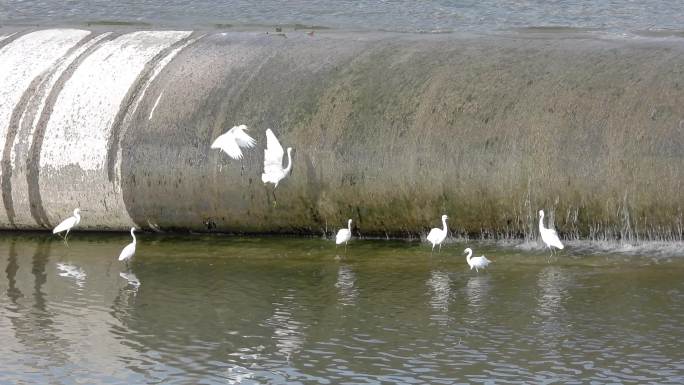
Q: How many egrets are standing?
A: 6